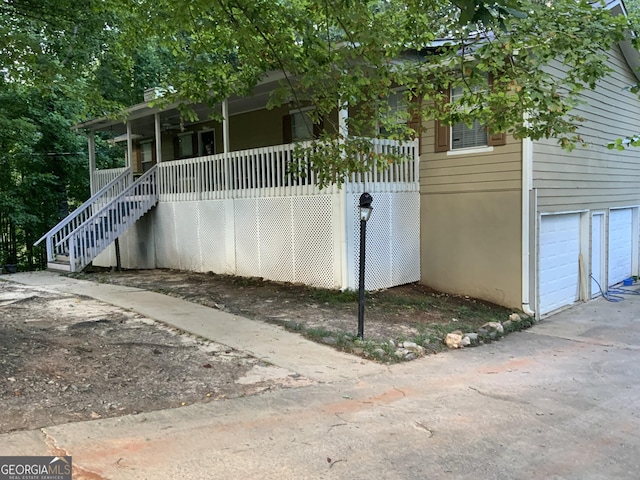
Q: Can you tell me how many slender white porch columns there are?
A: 5